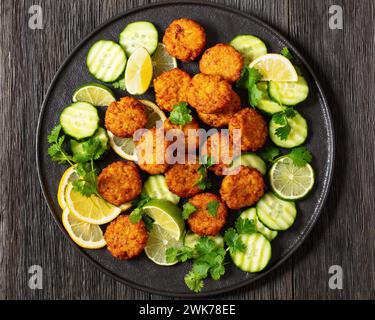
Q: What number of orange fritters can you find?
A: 15